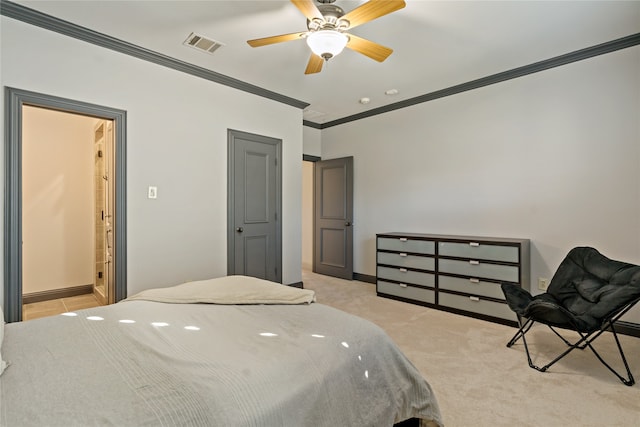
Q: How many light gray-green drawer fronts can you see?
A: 8